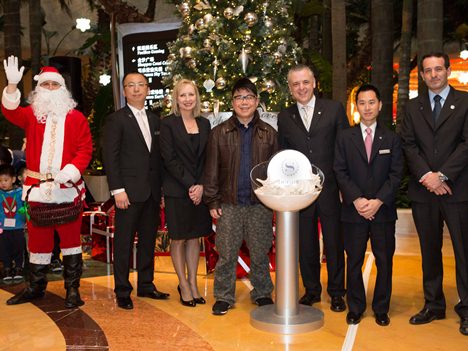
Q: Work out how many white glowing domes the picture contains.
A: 1